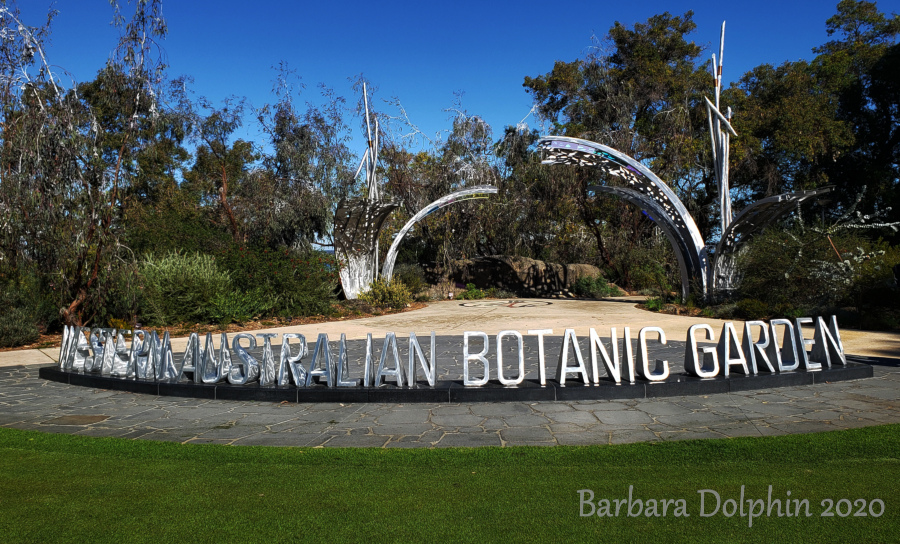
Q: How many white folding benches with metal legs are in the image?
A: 0